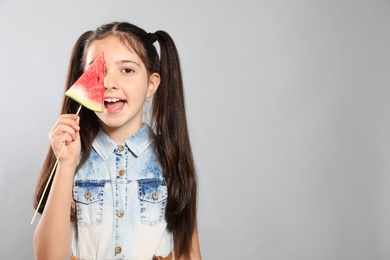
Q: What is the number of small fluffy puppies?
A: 0